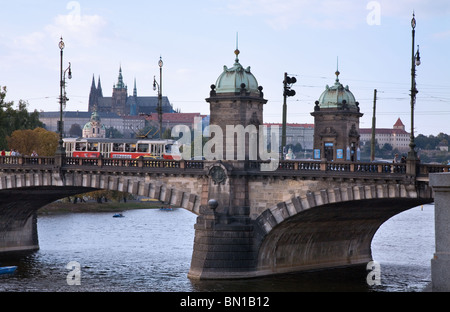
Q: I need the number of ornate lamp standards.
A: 3